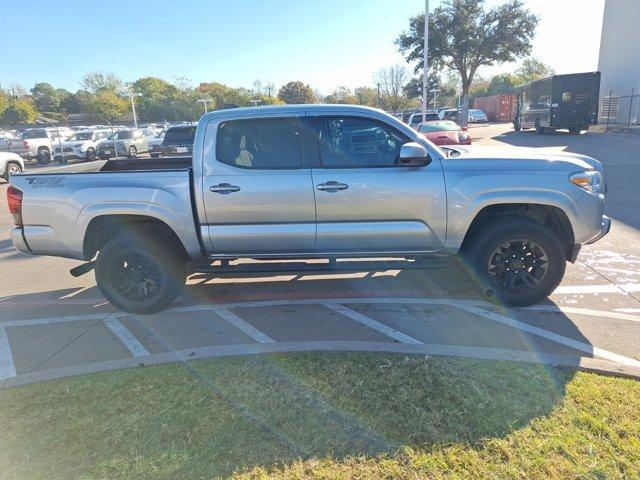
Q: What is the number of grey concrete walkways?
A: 1